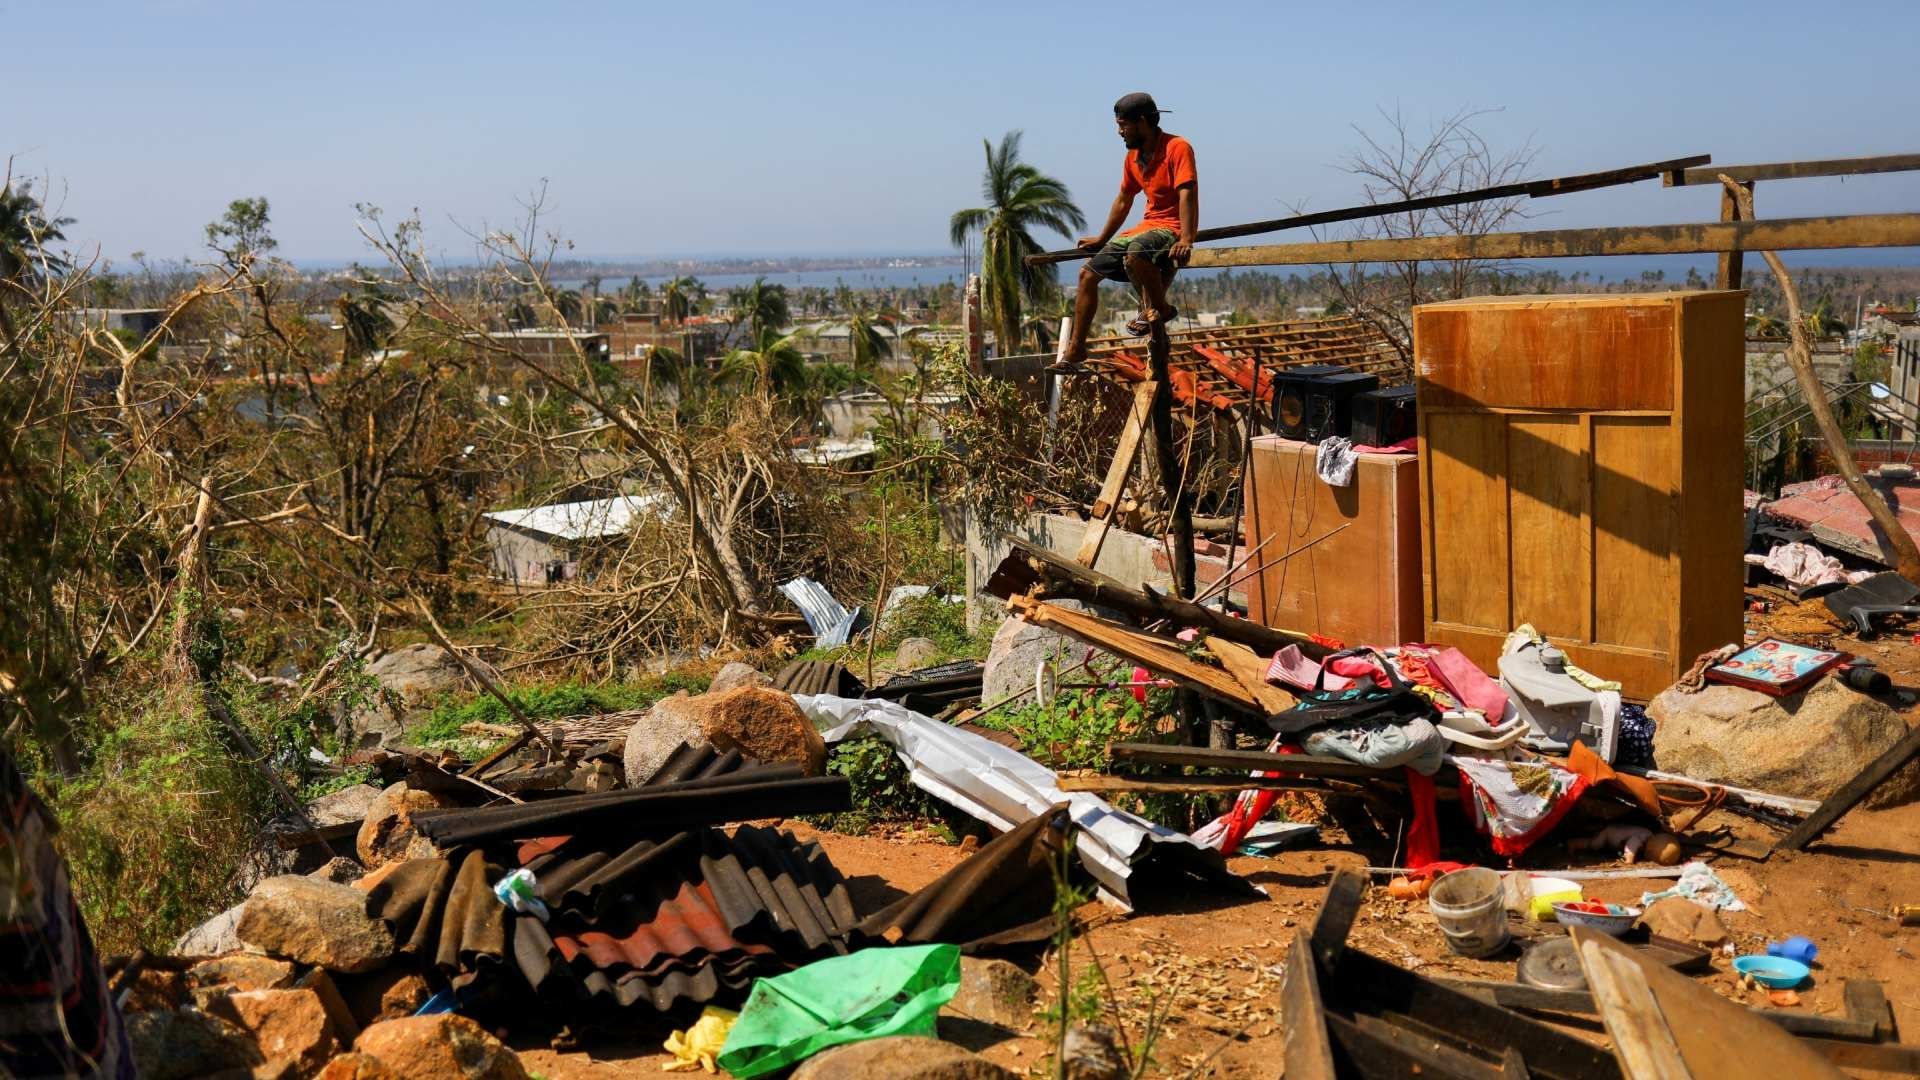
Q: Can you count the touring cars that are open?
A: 0